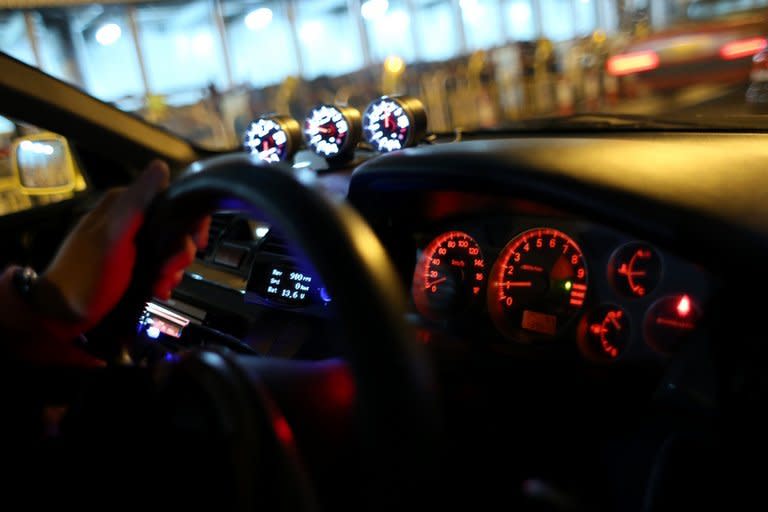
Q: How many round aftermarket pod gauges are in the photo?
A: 3